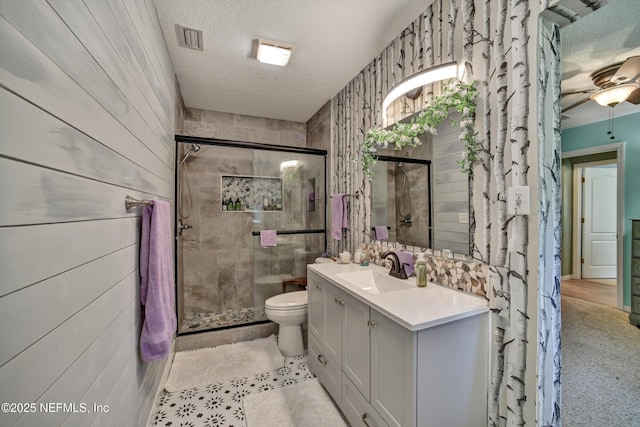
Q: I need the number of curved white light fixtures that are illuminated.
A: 1